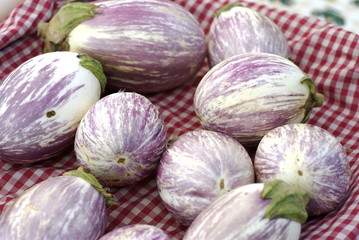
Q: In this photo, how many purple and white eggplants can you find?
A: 10